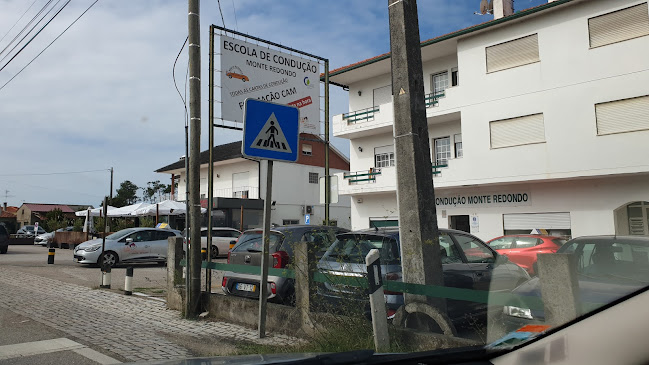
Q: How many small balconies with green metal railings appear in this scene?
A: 4